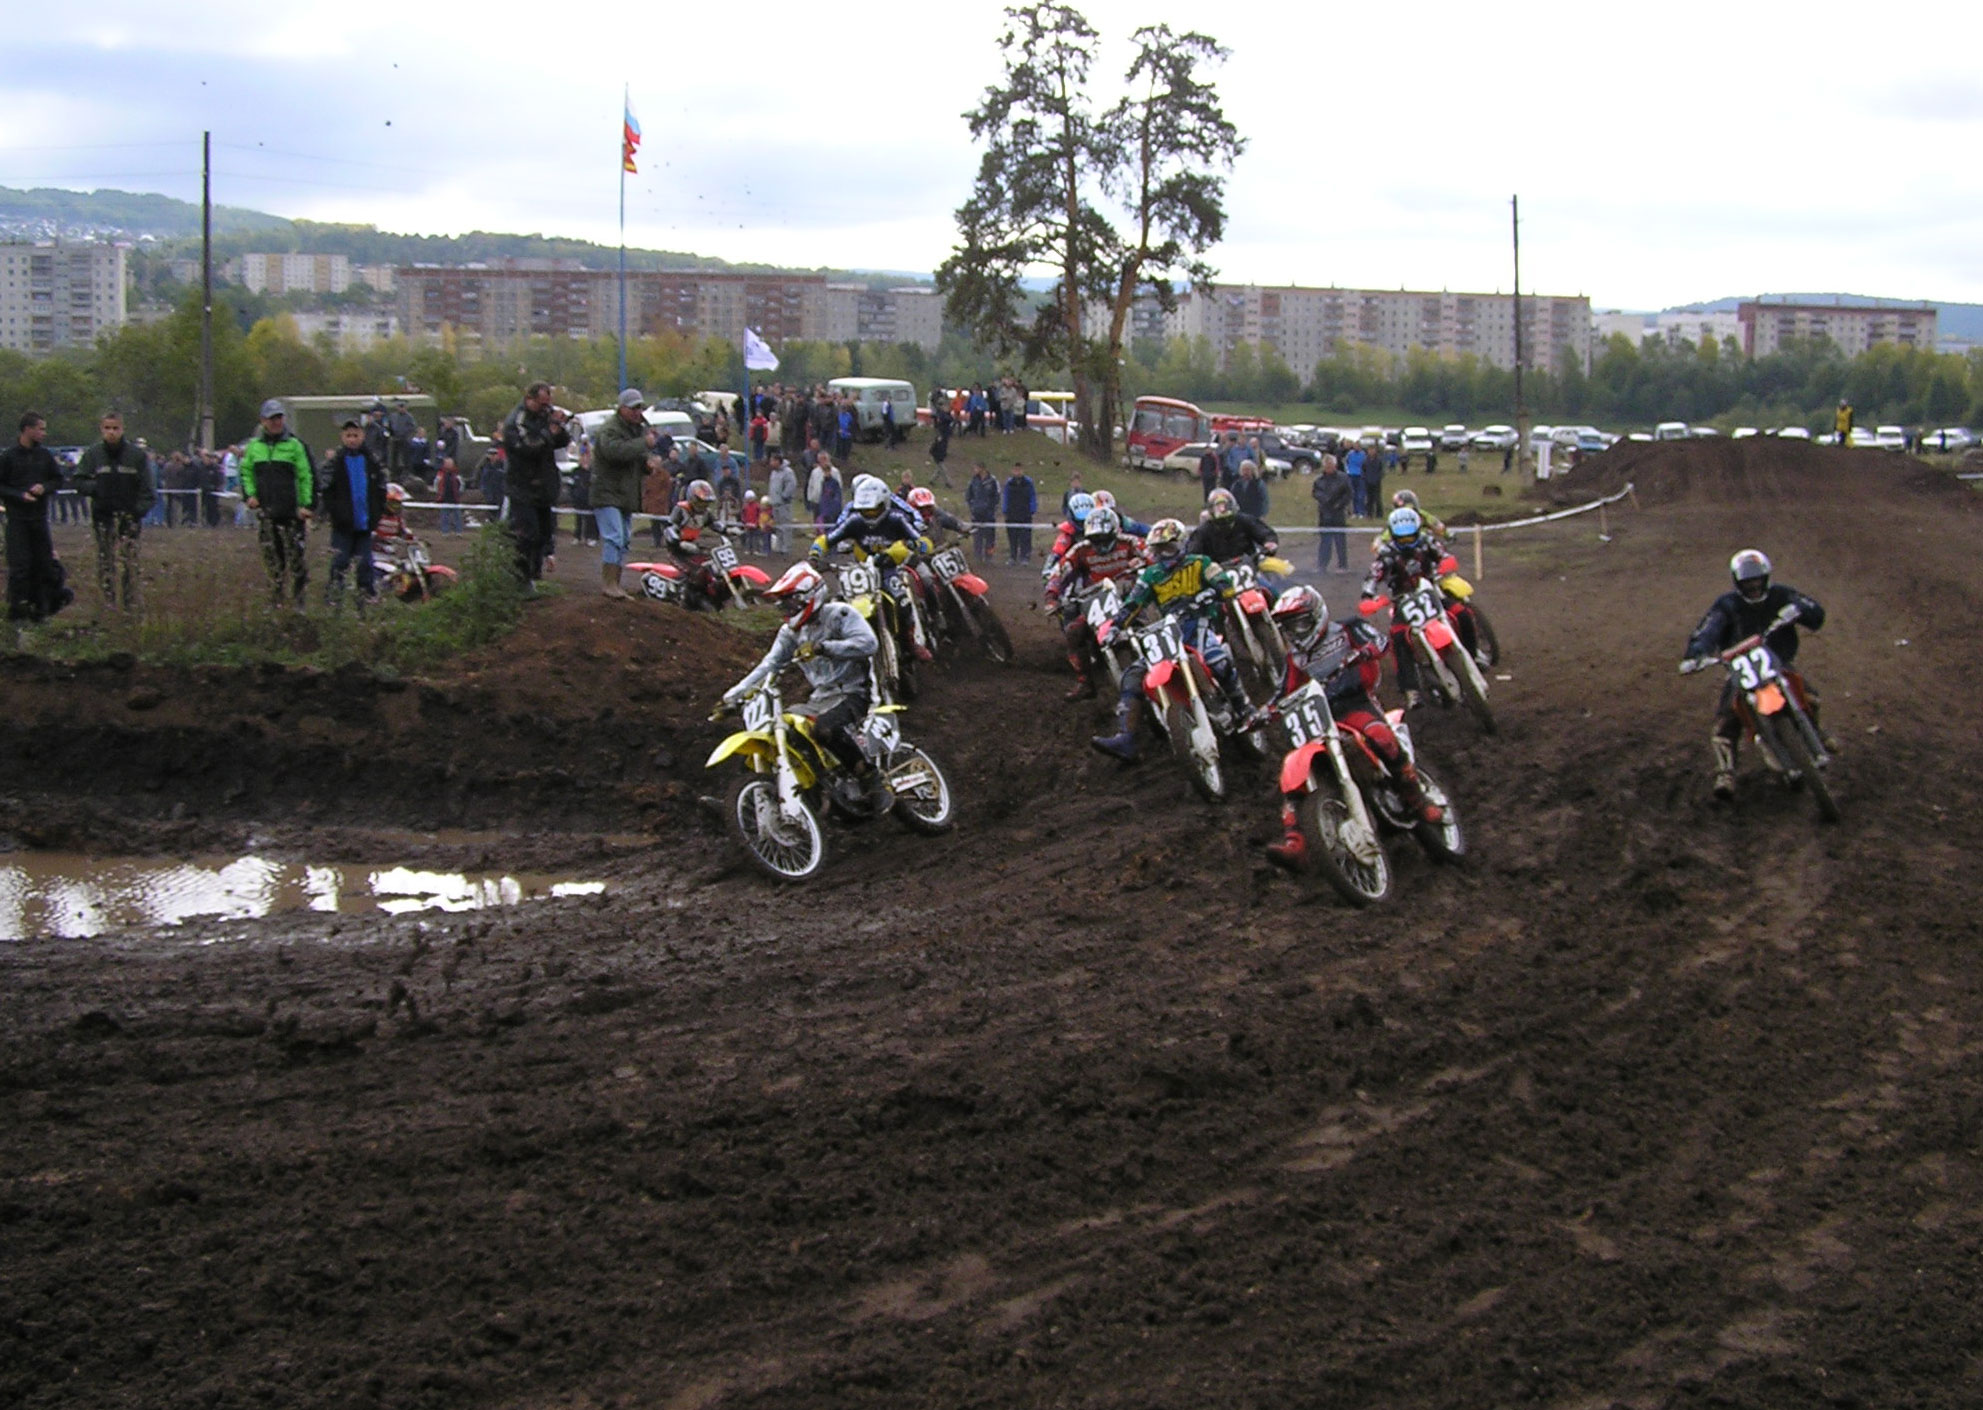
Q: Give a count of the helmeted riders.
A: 15